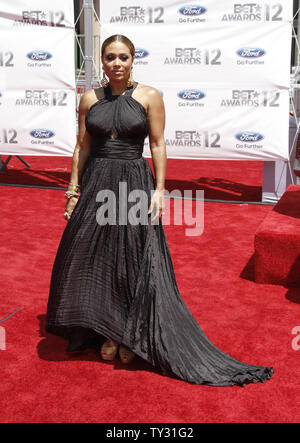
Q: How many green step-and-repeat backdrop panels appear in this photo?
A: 0